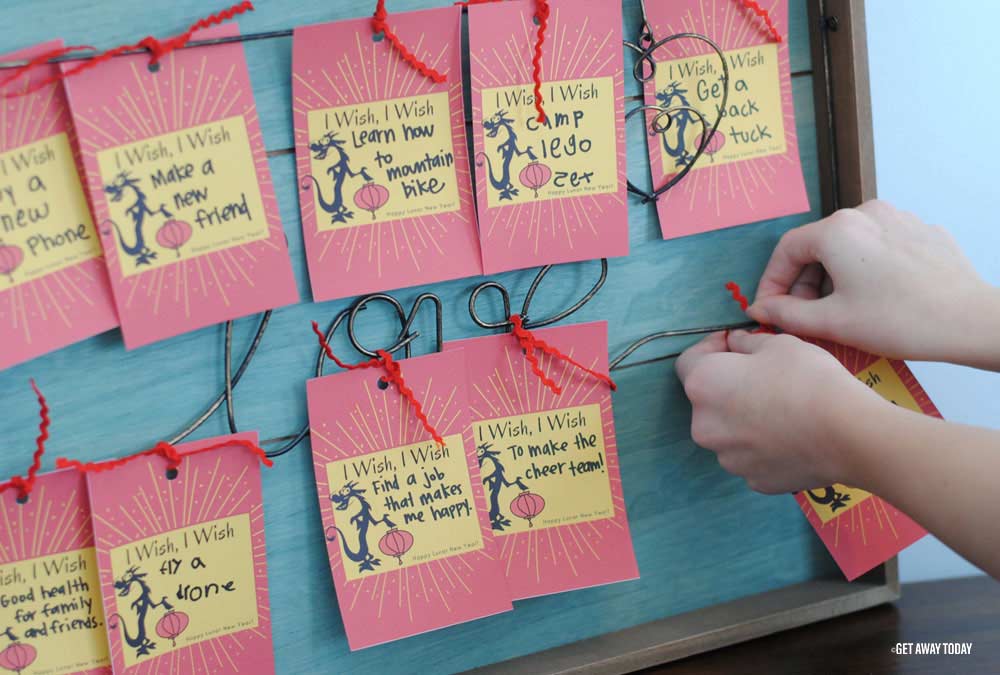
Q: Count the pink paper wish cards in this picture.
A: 10